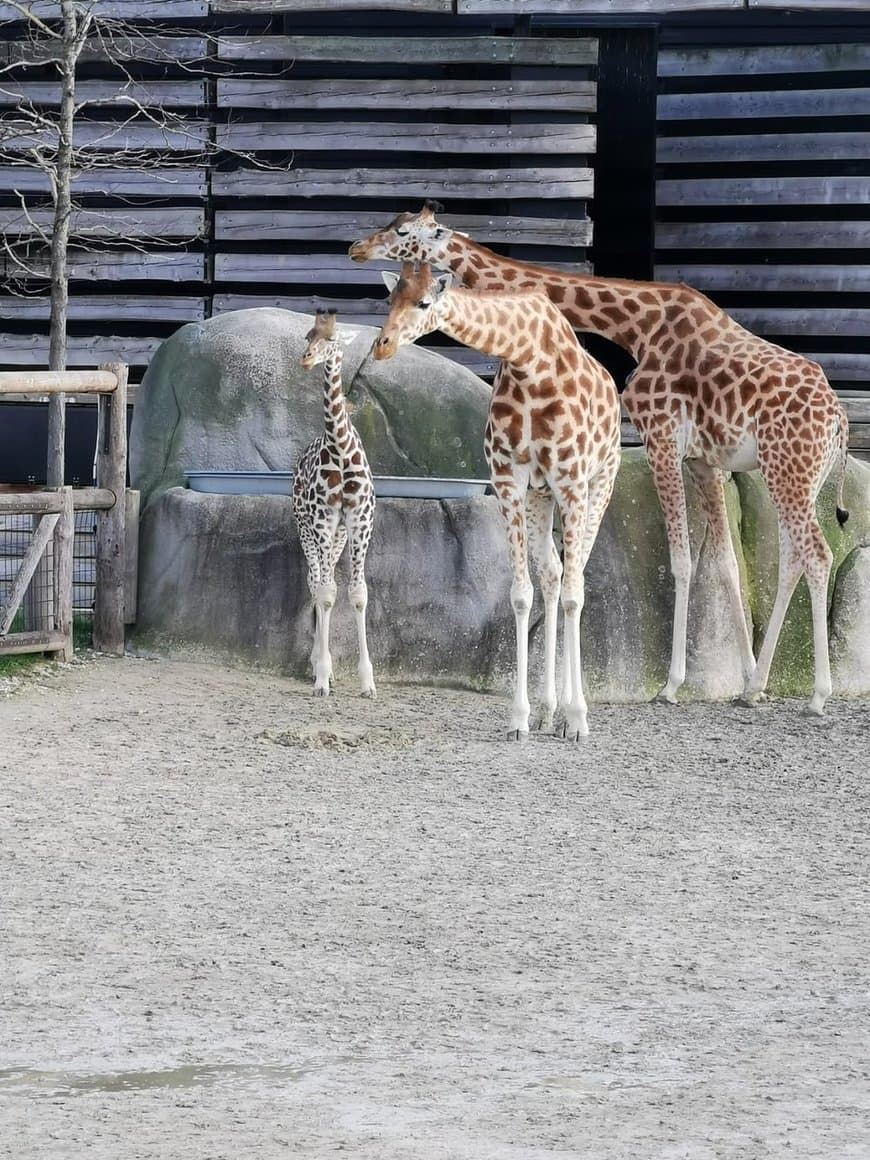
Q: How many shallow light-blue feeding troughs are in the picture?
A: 1